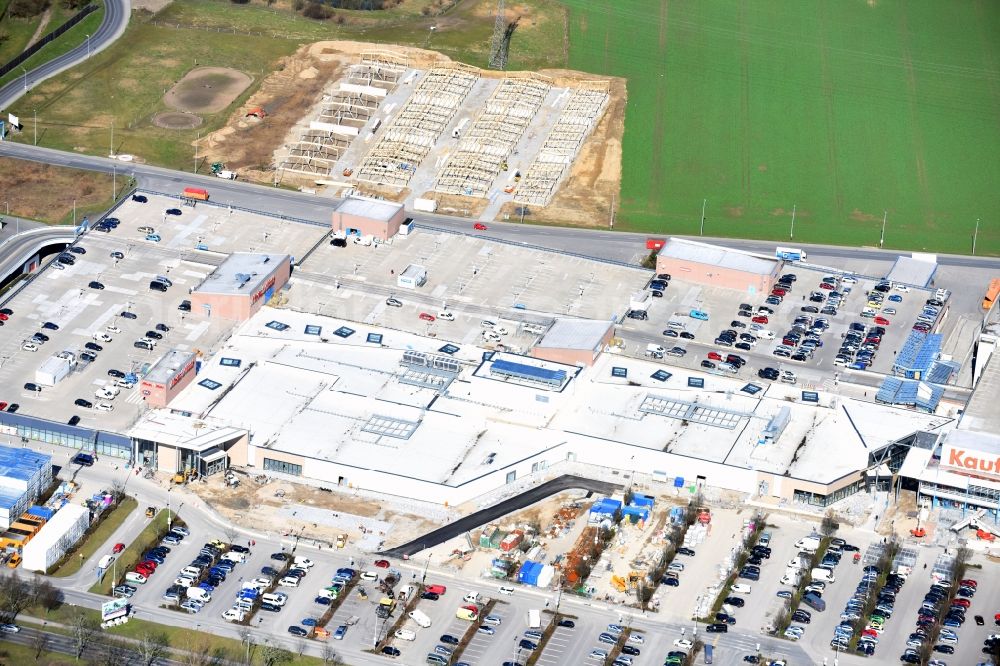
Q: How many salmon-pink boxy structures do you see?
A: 5